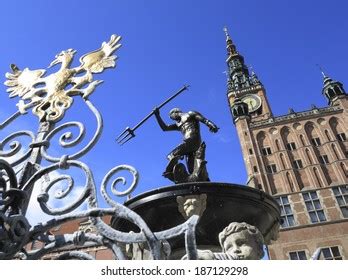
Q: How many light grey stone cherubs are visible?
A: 1